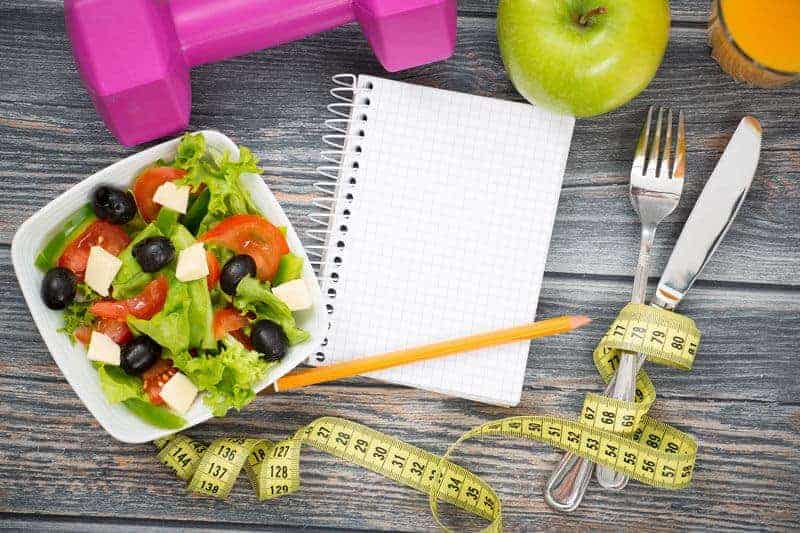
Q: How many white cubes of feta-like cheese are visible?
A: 6